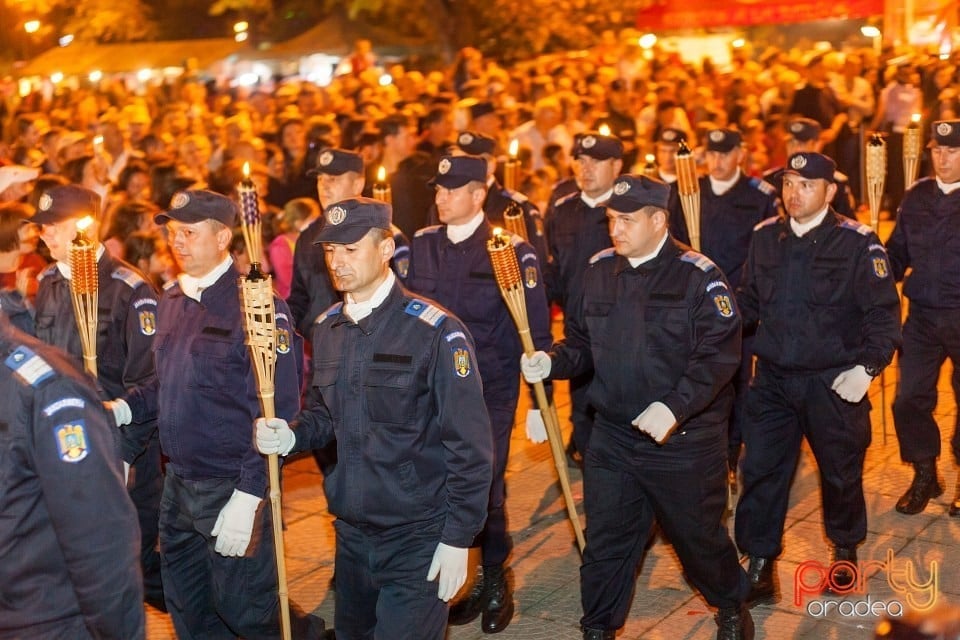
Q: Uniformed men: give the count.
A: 14